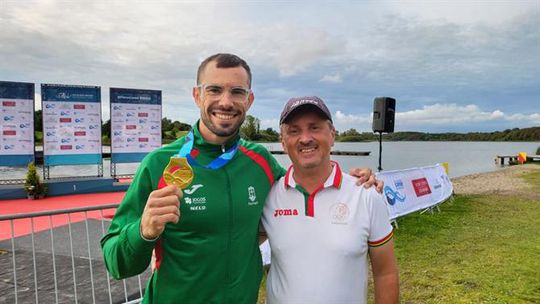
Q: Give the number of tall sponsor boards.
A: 3